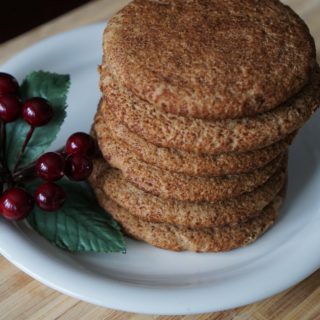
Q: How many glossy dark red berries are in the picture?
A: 8